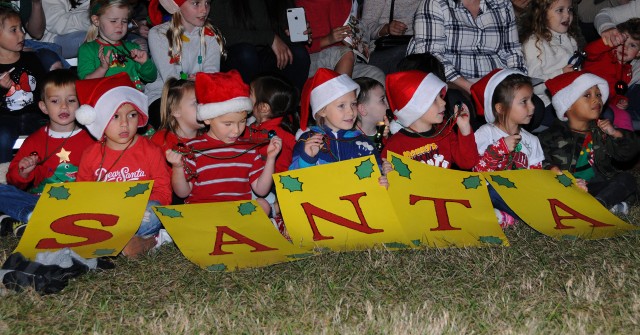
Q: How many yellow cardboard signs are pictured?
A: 5